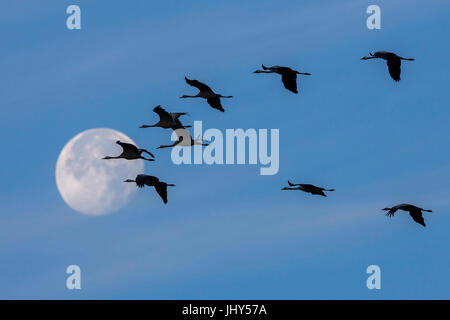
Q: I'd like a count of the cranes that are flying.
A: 9